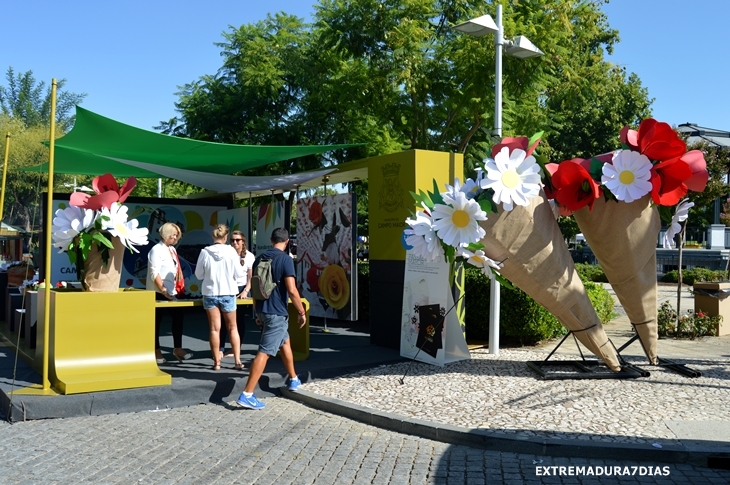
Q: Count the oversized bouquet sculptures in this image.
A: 3